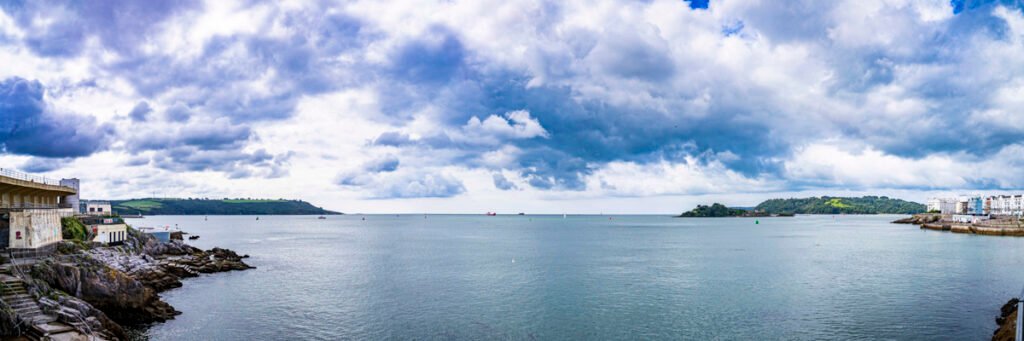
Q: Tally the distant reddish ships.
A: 1